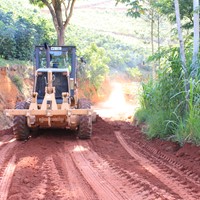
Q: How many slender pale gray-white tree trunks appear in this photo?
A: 2